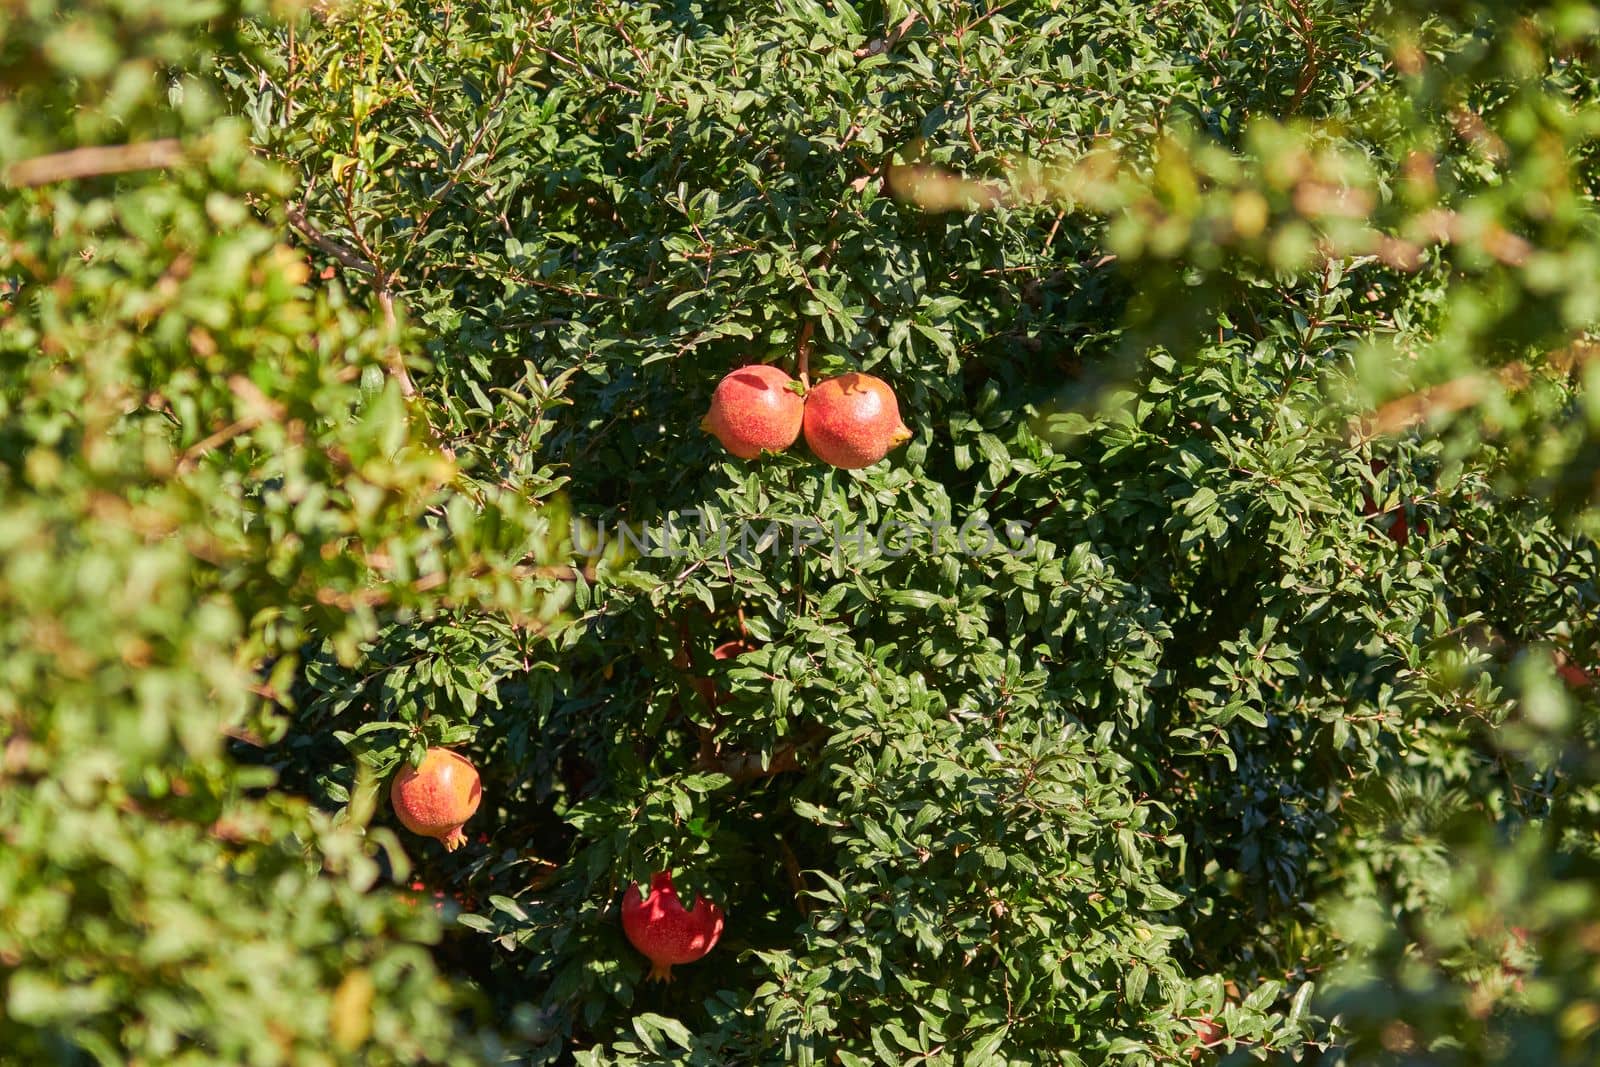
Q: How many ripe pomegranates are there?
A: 4